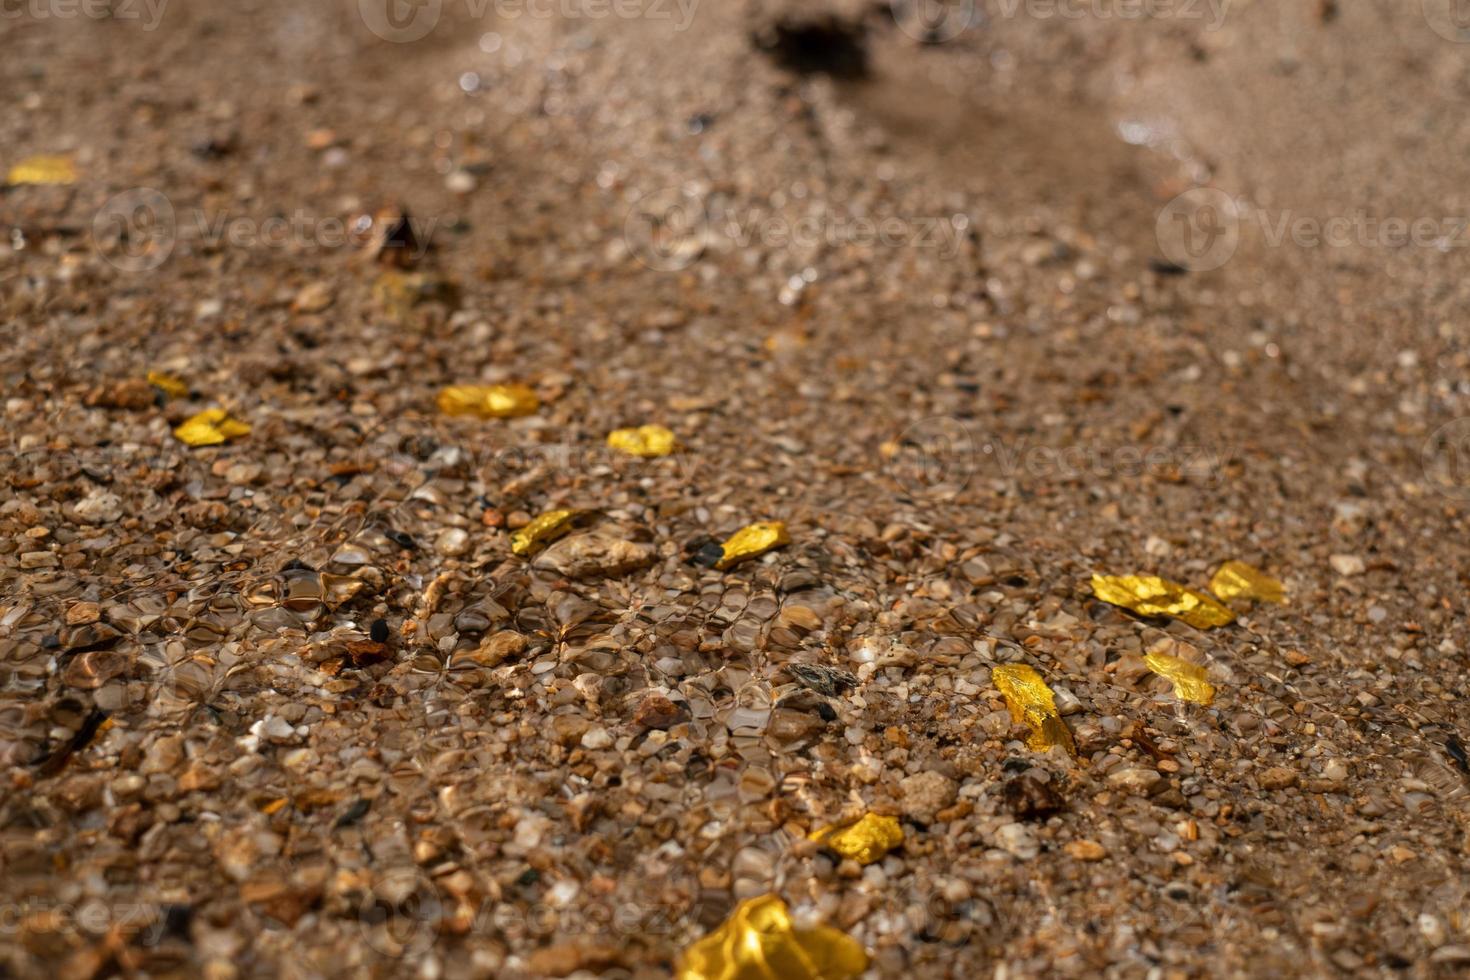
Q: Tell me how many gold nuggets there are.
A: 13